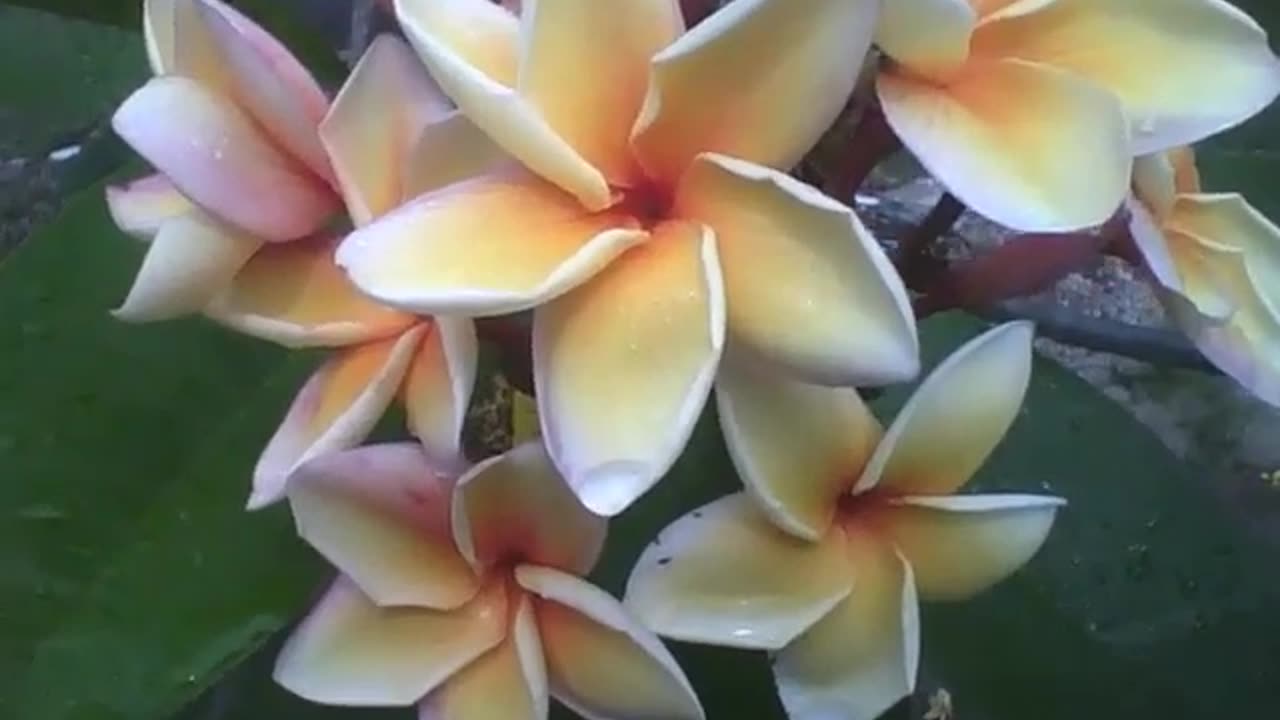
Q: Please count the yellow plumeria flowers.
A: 7